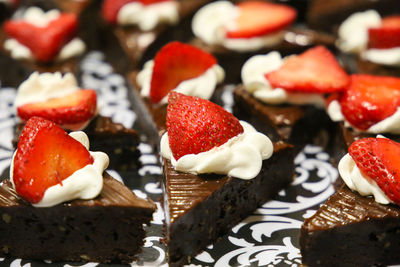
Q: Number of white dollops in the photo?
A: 11